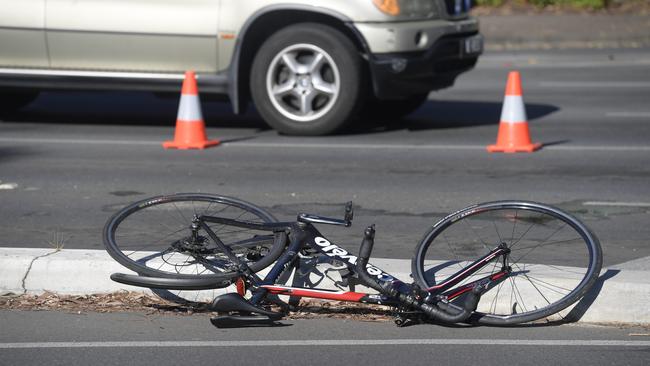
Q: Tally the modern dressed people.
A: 0